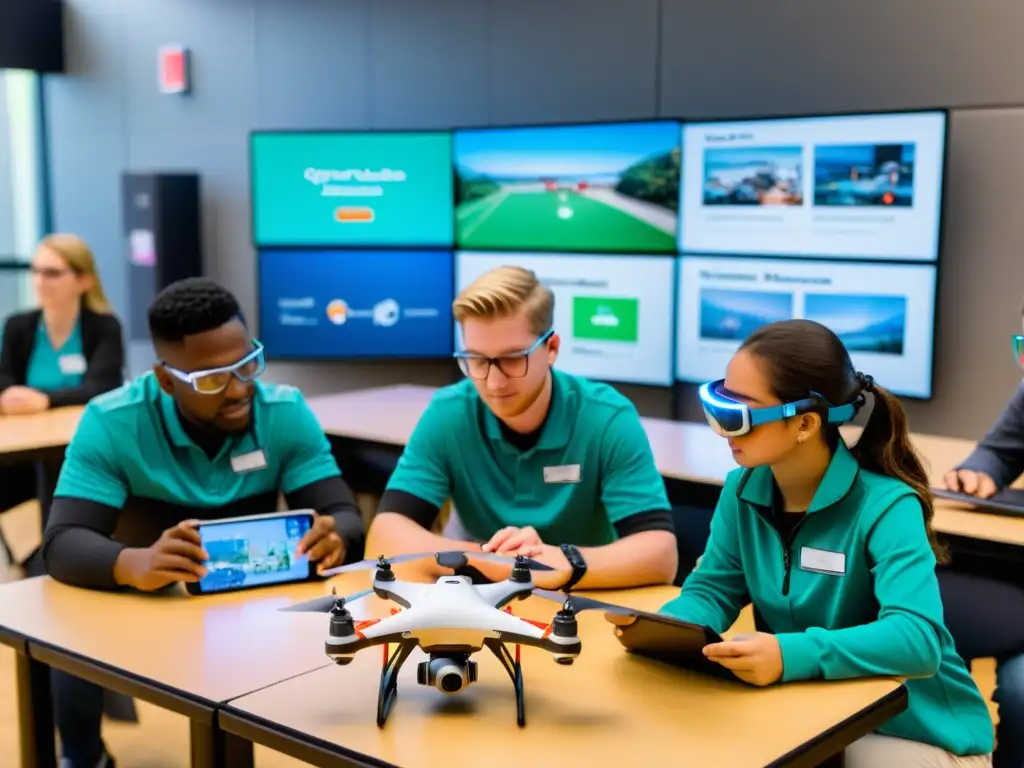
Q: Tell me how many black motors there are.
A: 4